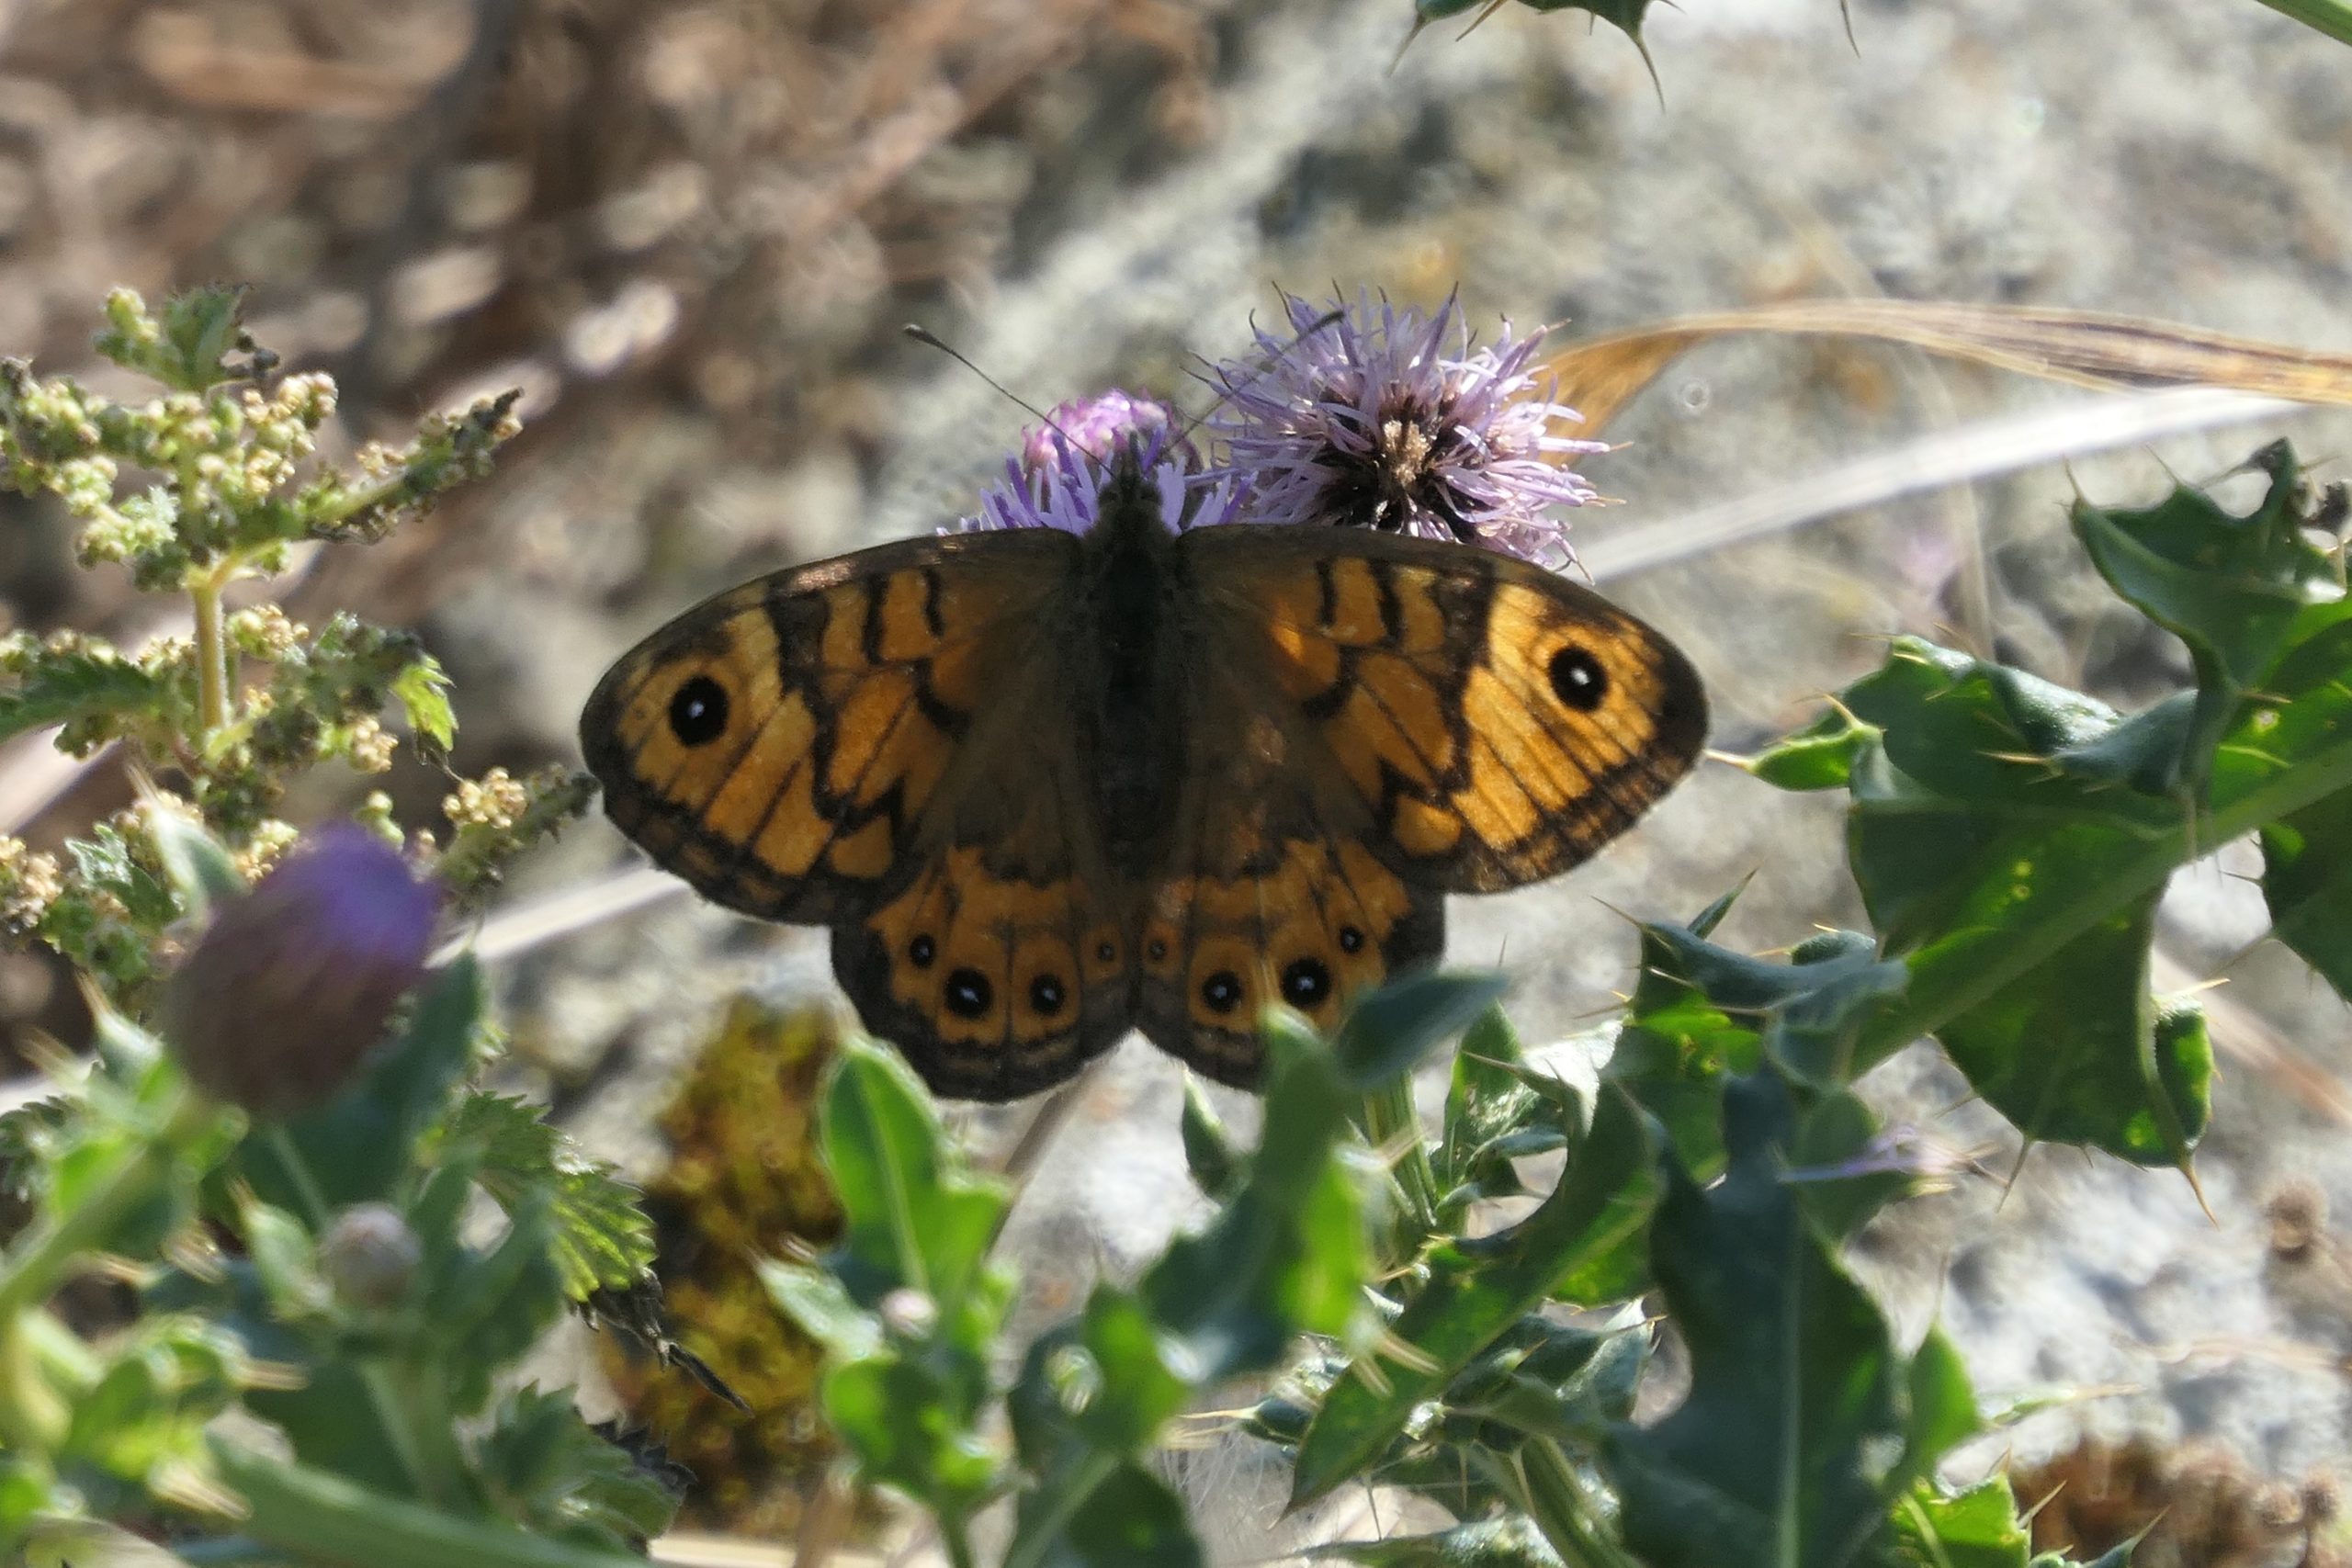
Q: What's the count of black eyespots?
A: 10